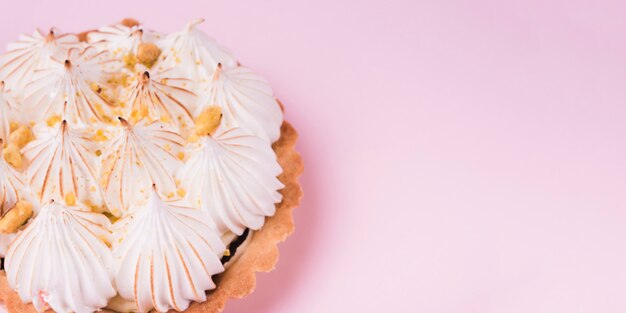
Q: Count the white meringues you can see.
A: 13